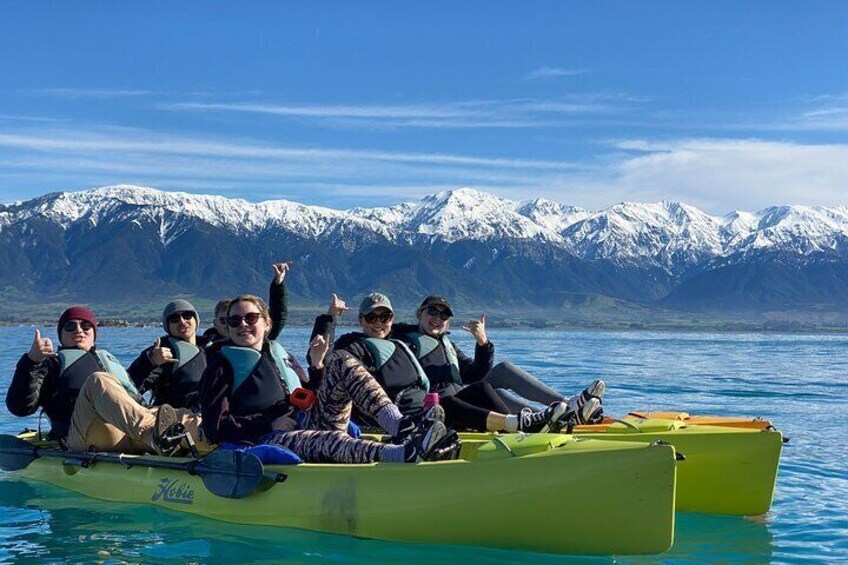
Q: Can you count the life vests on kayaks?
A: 5